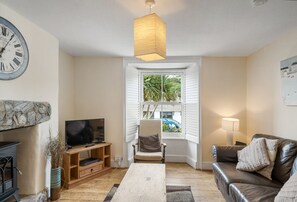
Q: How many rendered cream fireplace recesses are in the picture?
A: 1